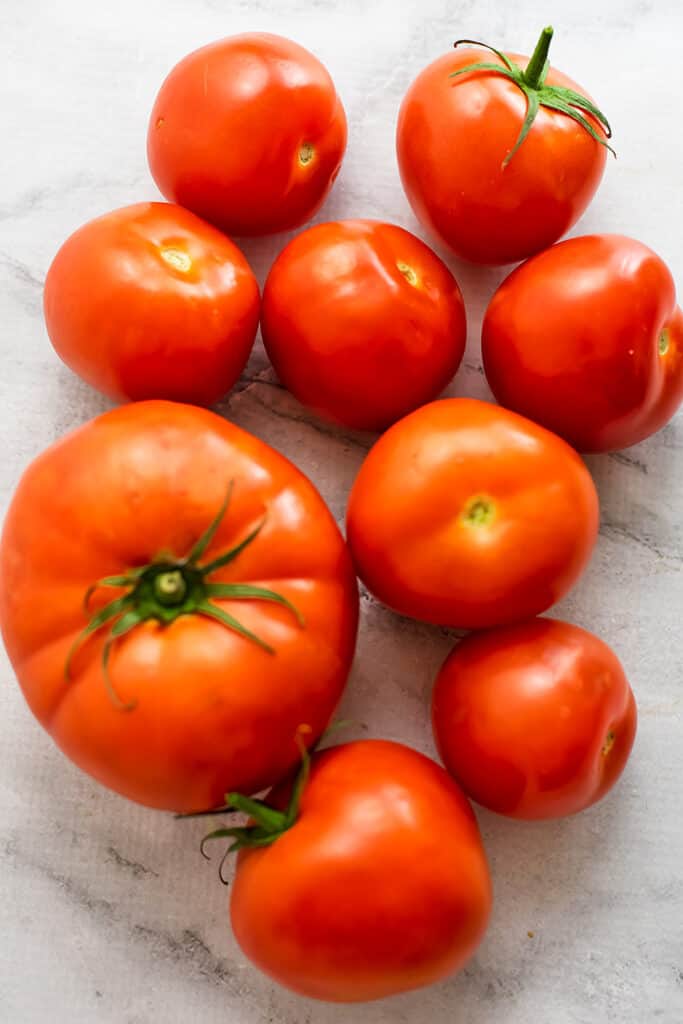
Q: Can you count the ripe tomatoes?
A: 9